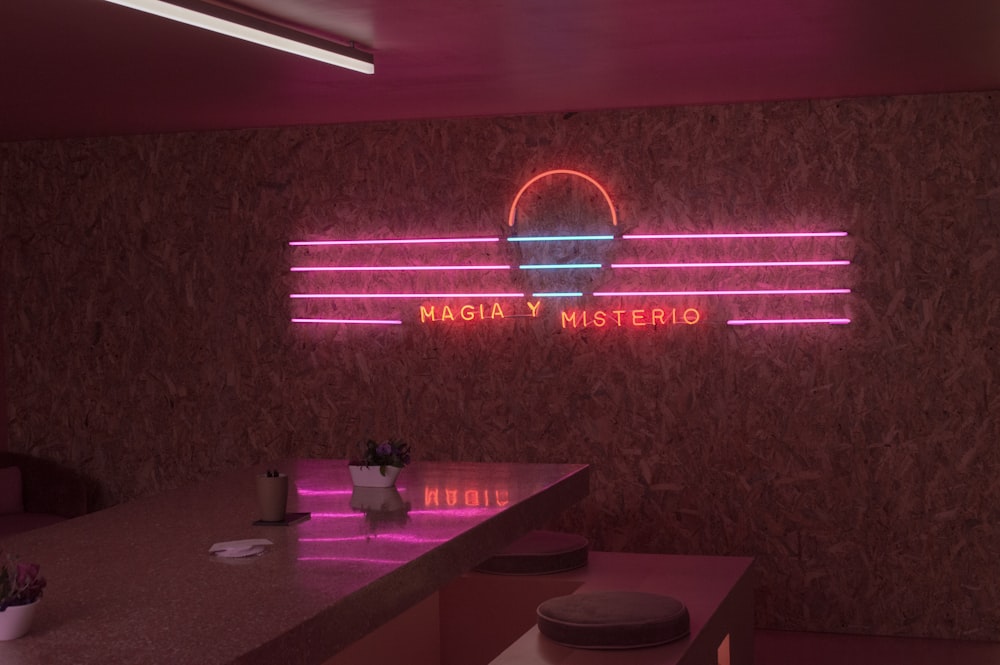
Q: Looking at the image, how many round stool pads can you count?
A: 2